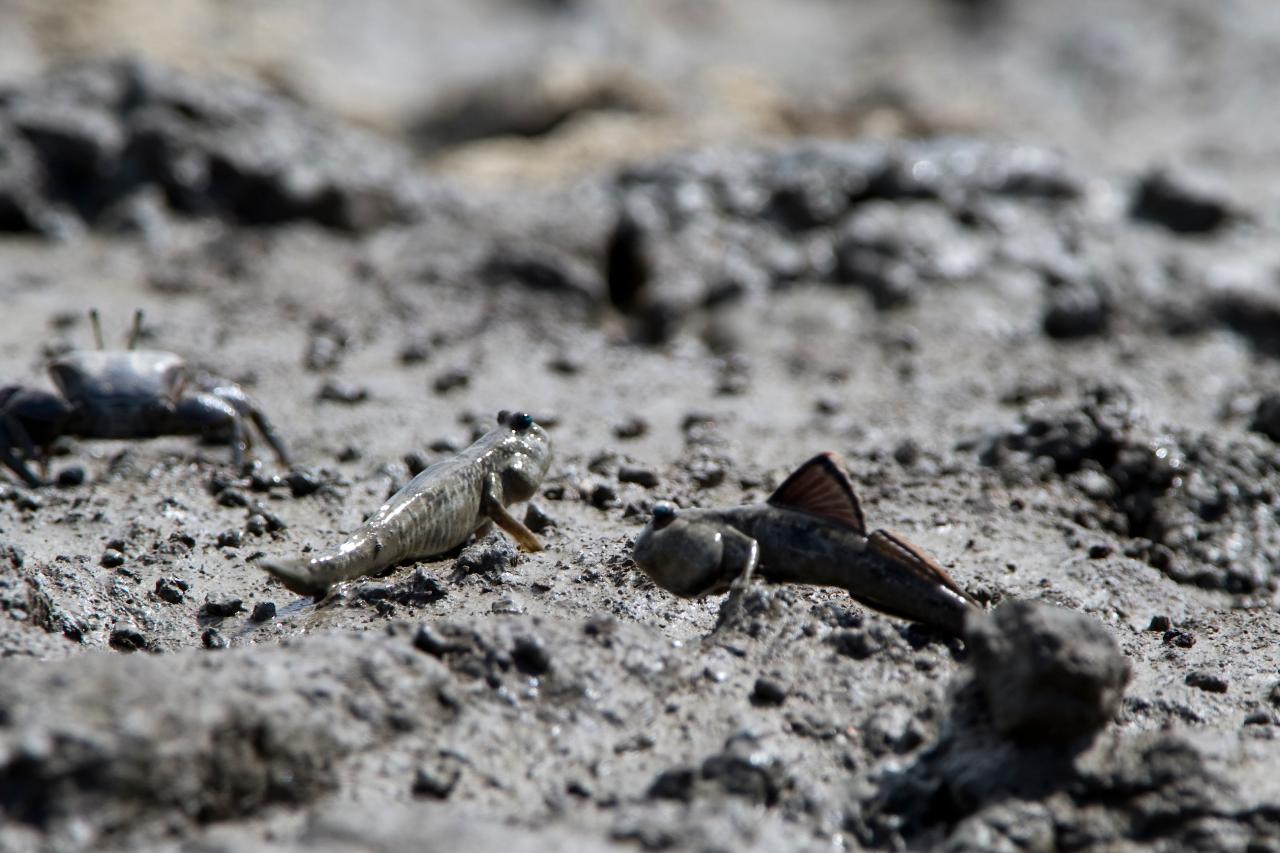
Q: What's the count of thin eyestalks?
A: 2